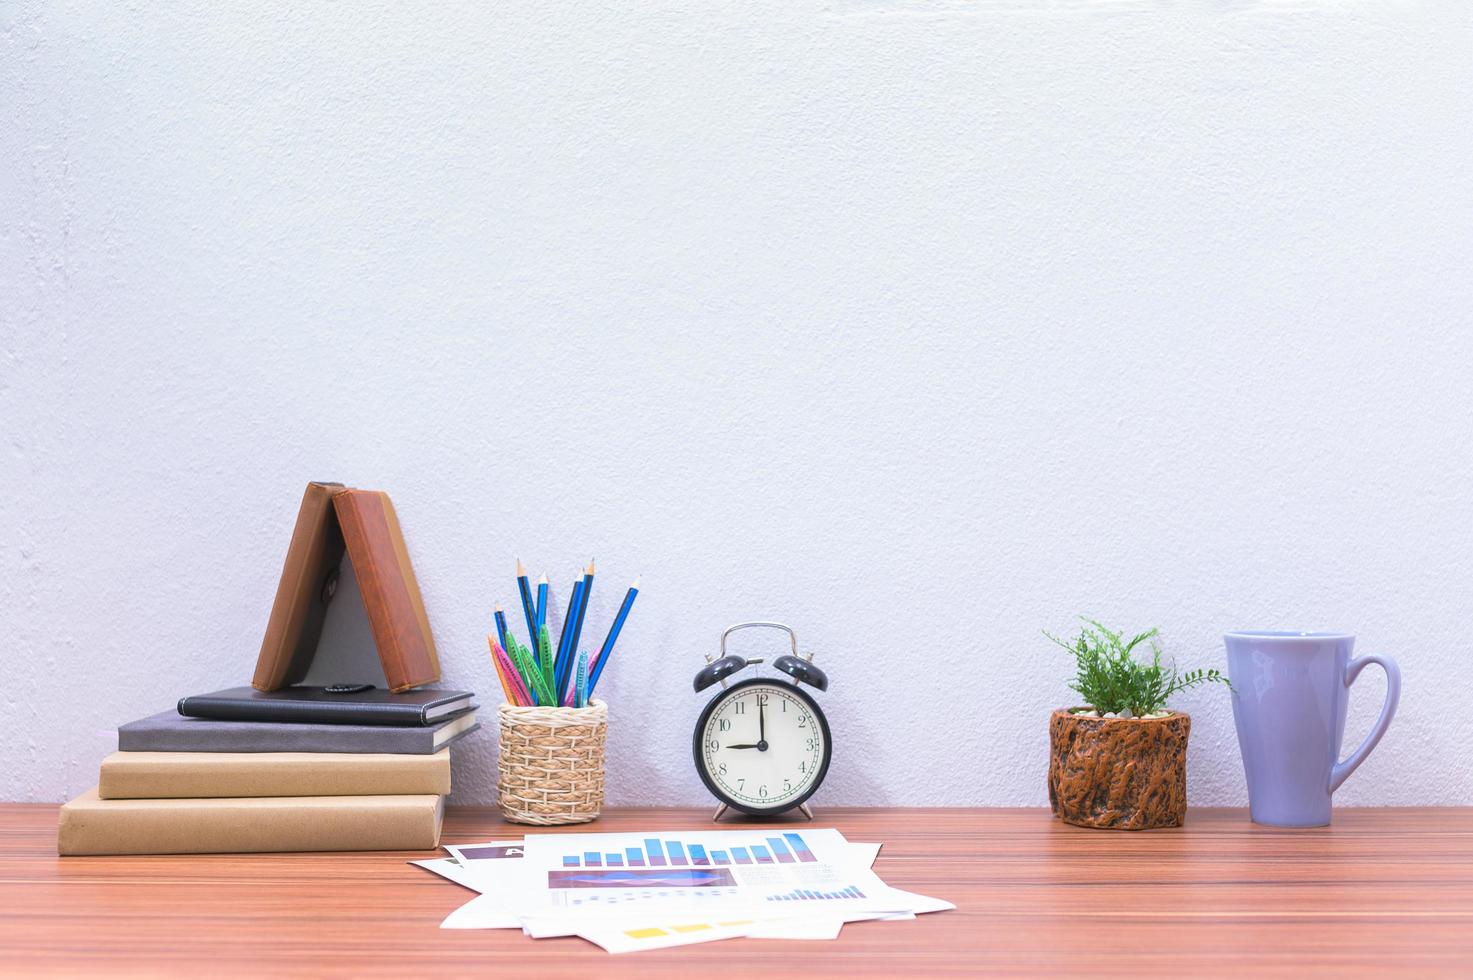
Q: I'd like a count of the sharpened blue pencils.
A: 6